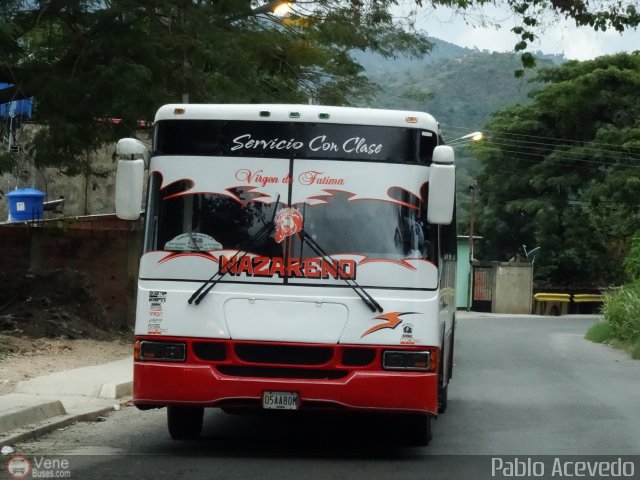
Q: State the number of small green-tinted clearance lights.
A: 3